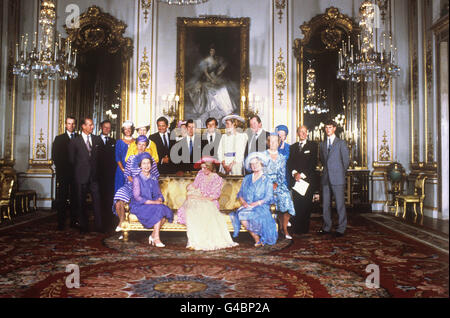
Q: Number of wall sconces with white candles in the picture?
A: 2